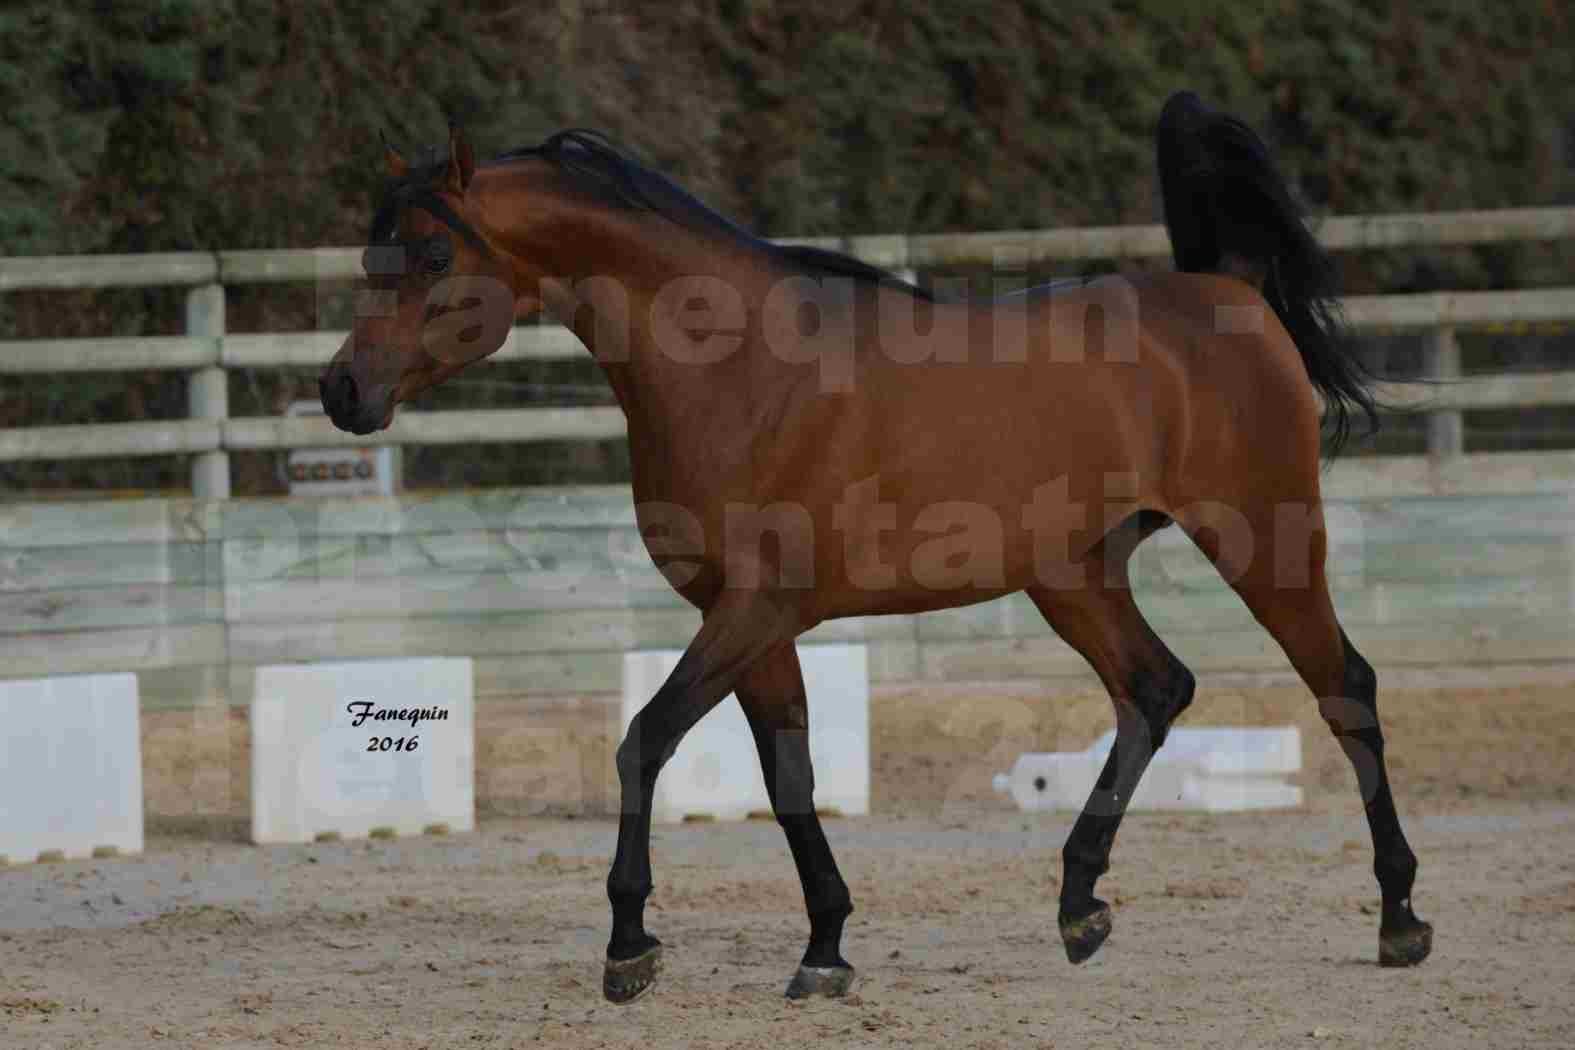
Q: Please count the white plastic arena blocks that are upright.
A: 3